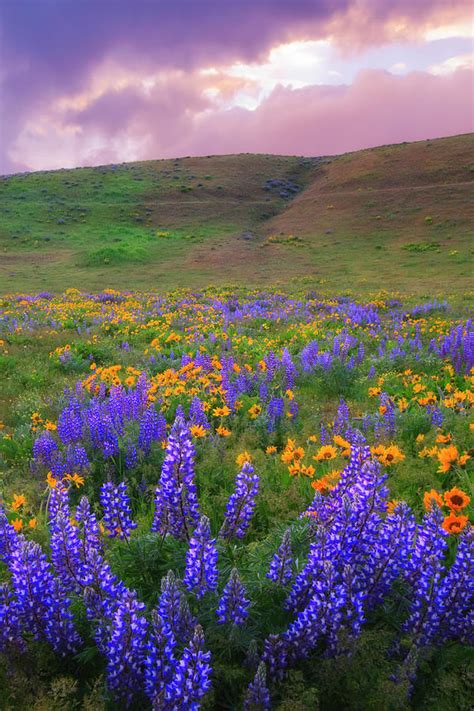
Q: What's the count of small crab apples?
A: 0